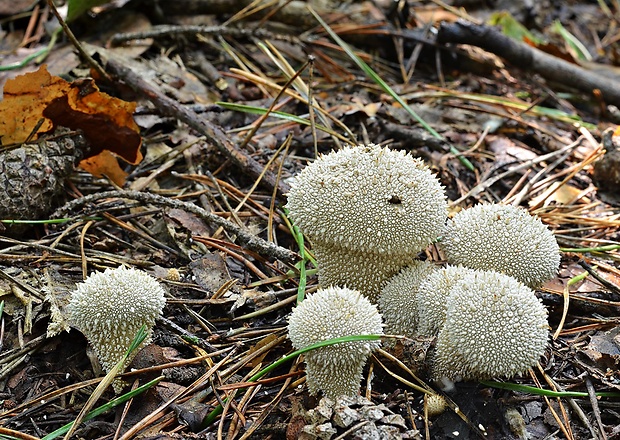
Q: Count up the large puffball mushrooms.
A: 7